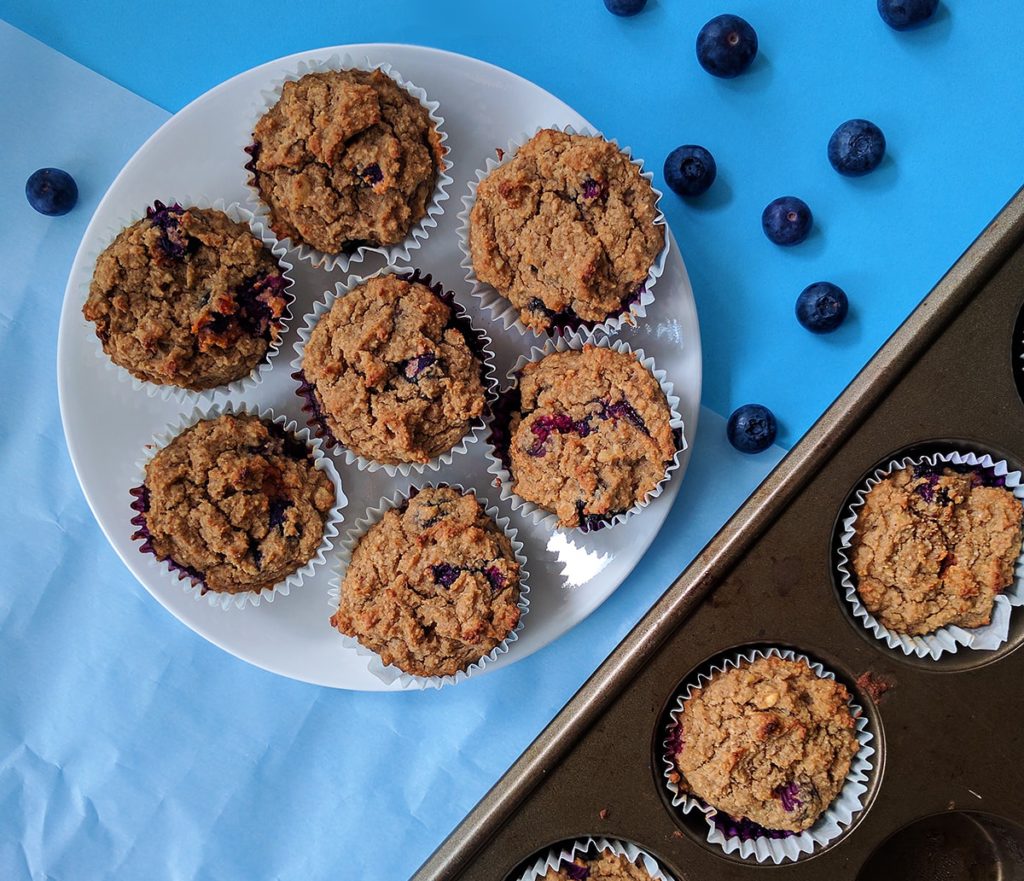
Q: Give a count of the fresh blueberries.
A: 9